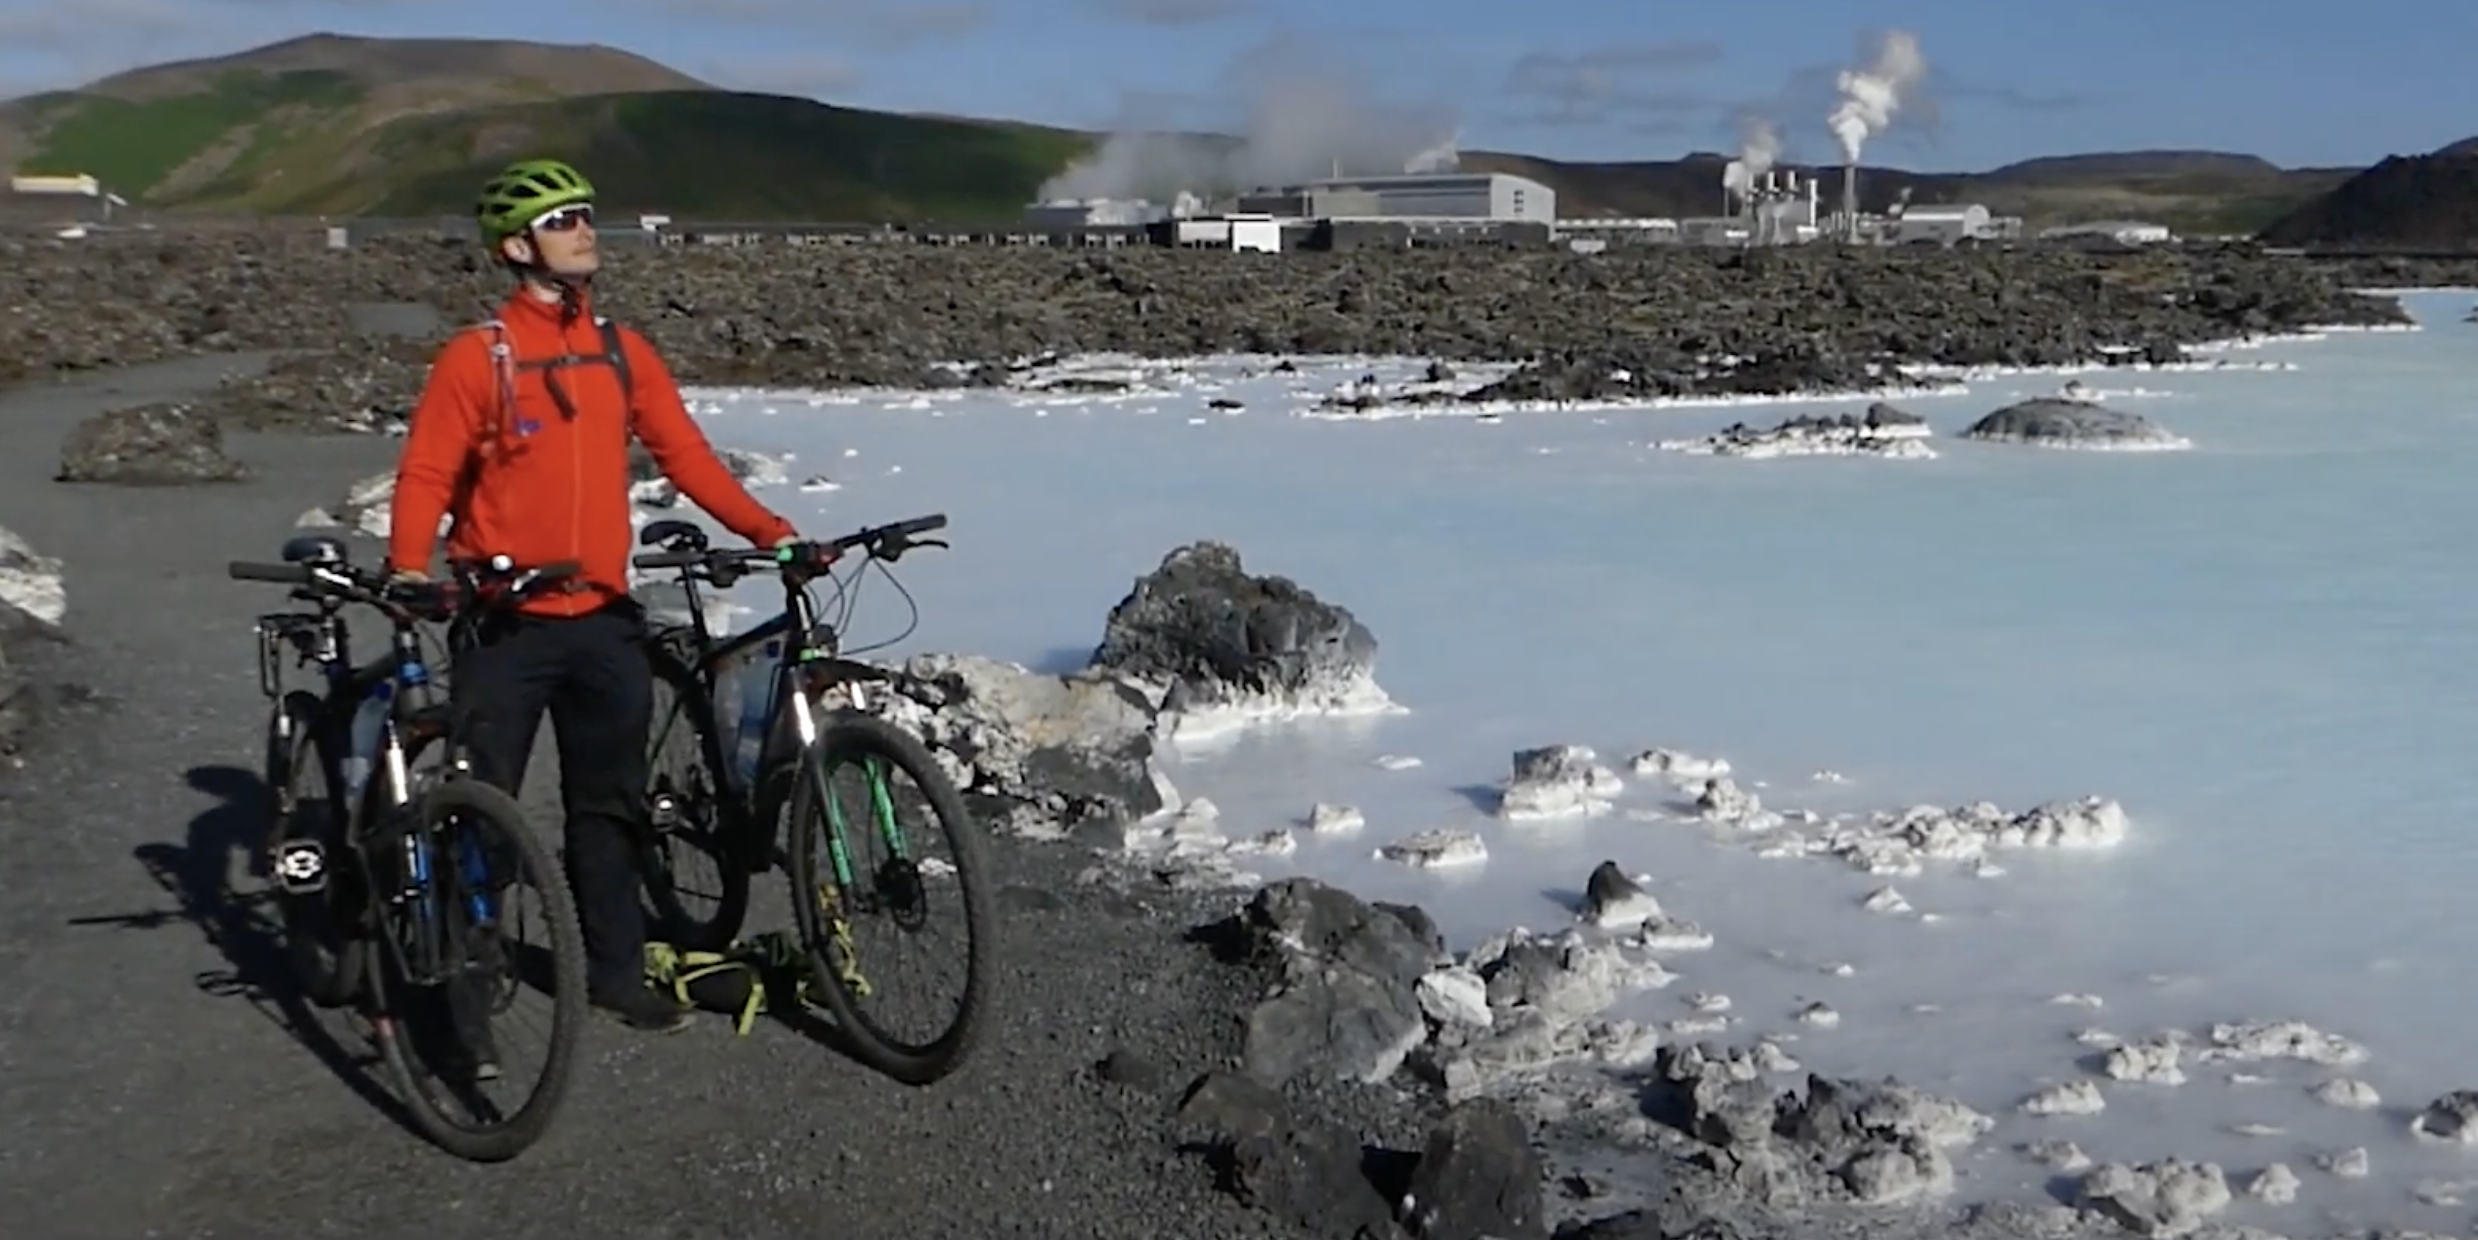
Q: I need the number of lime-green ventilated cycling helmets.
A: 1